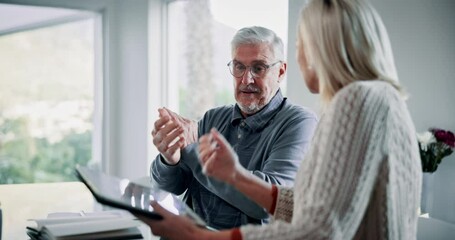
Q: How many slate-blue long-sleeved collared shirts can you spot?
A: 1